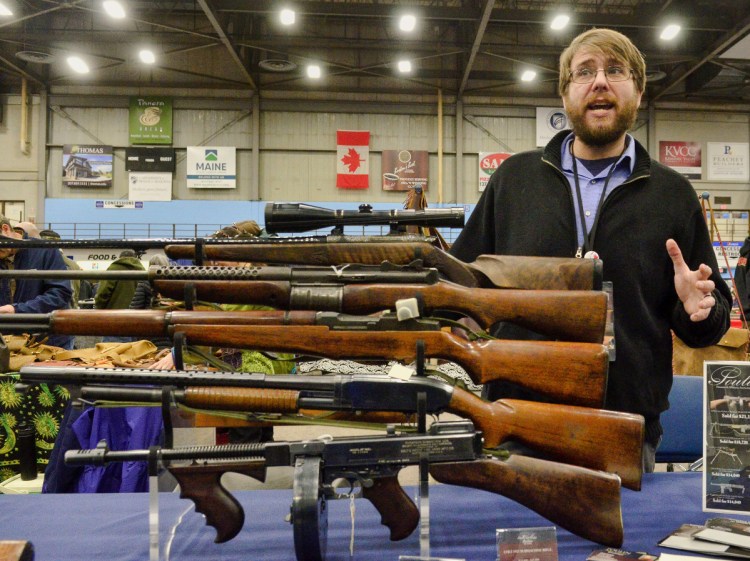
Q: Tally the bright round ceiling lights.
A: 11